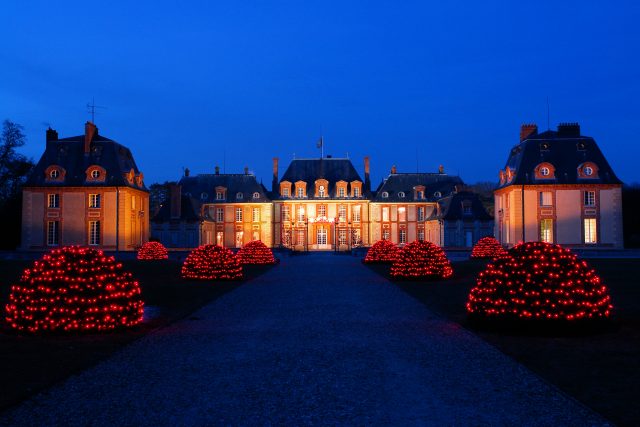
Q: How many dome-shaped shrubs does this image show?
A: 8